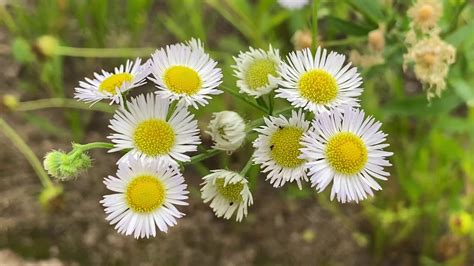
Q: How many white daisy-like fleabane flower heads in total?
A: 10